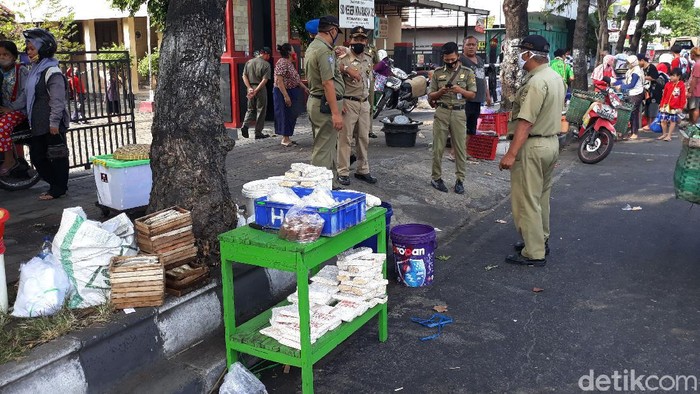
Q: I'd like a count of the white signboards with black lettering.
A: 1